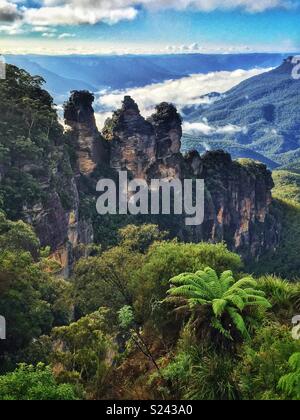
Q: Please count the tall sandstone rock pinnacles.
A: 3